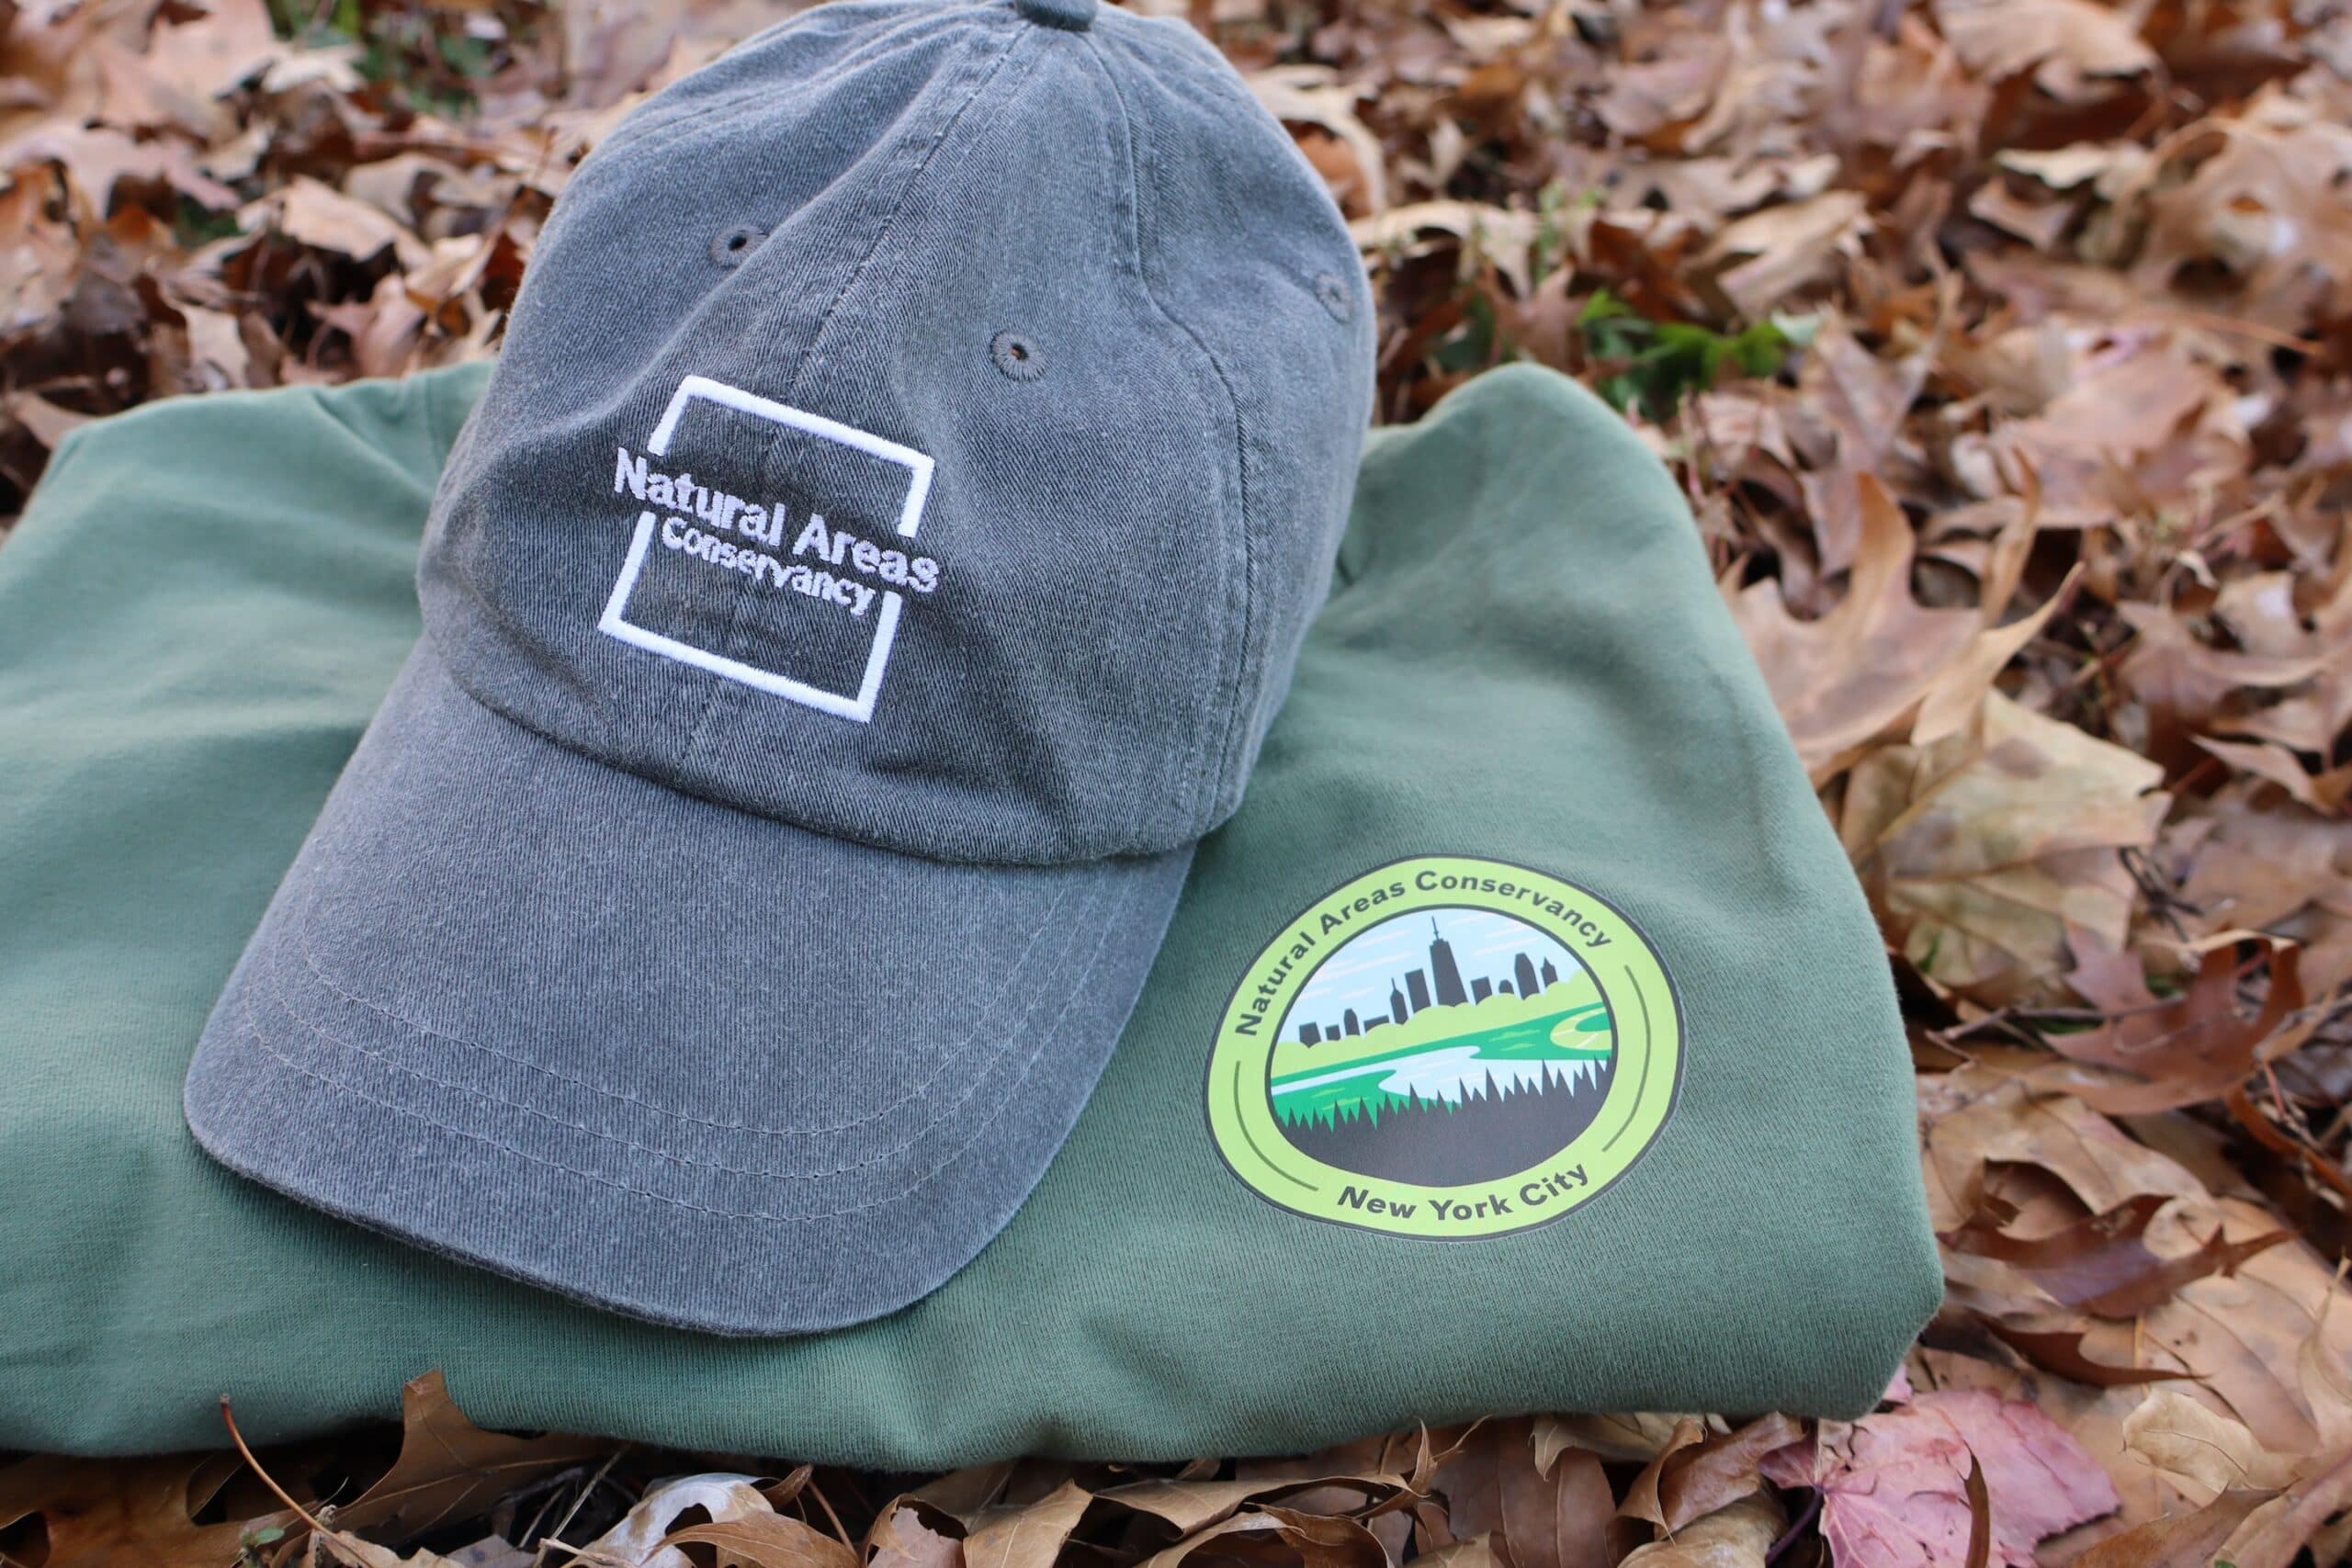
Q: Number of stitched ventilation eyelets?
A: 3